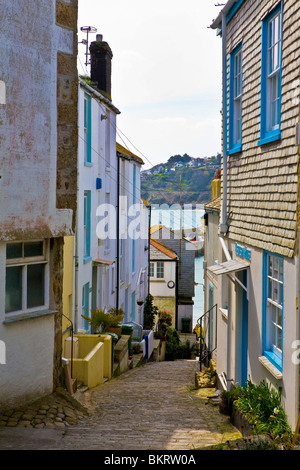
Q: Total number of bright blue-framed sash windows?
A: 3